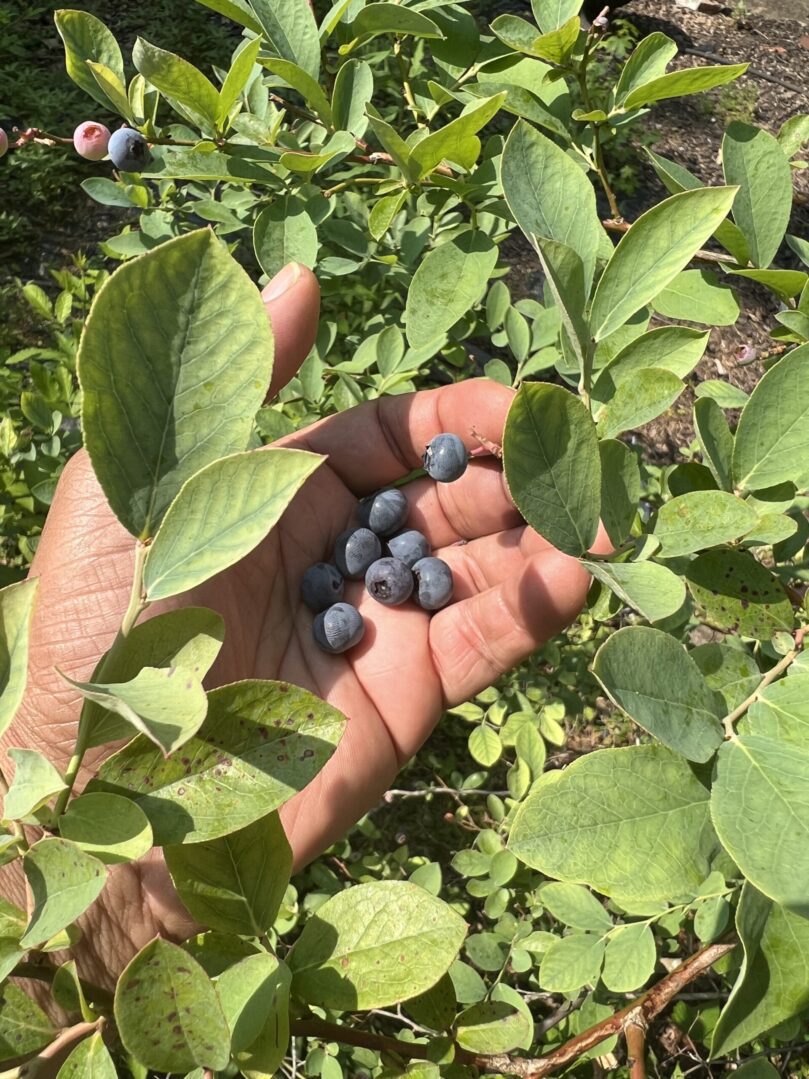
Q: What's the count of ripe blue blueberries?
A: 9